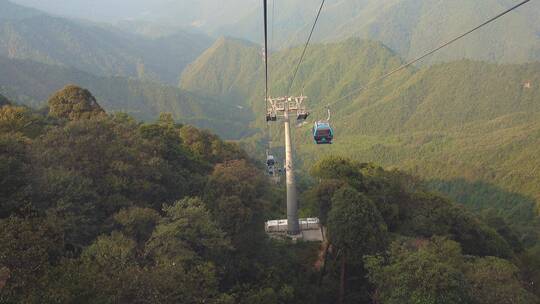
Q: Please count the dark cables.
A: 3